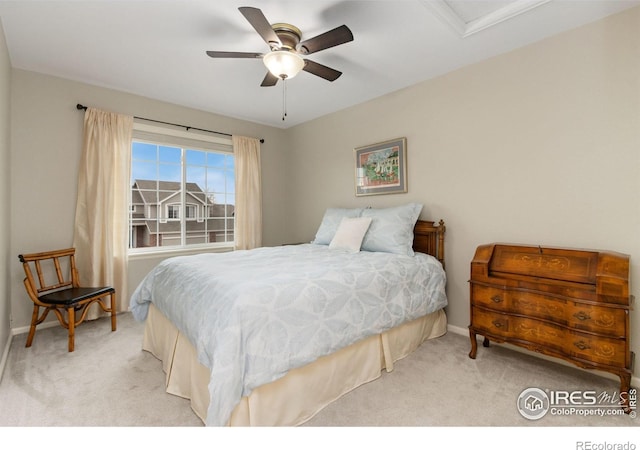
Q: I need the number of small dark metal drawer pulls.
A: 4